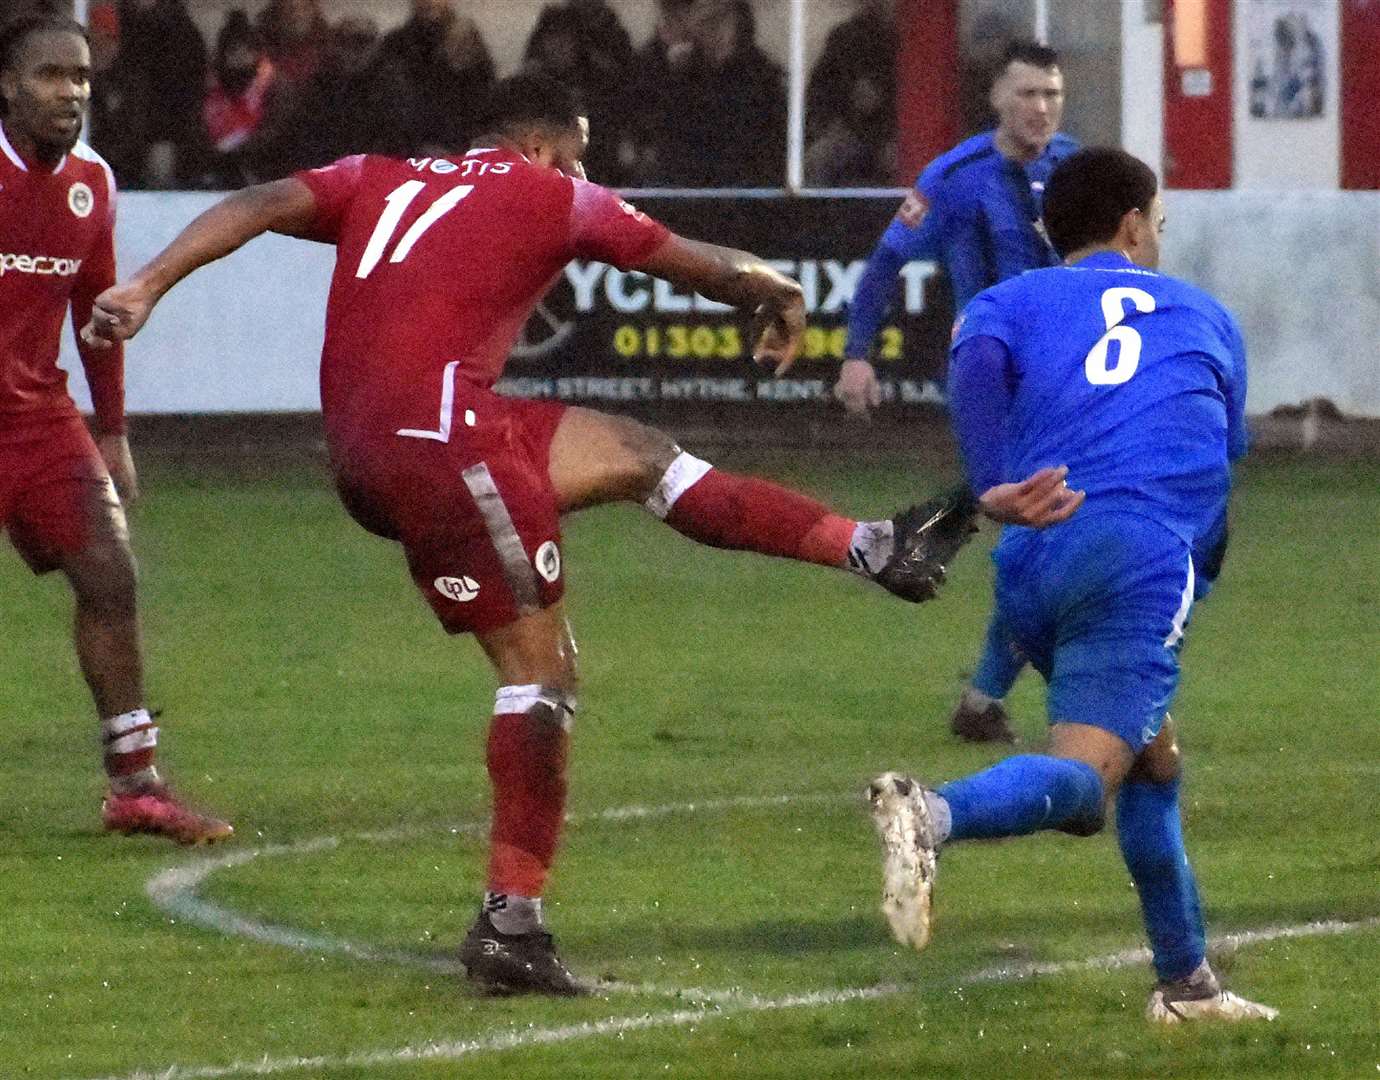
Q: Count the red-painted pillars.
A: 3